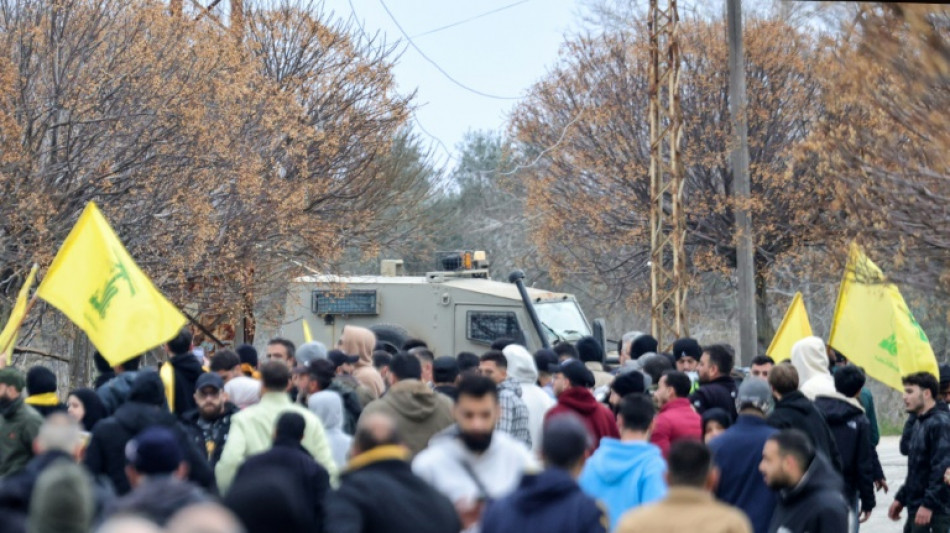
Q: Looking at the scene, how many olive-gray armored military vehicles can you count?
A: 1